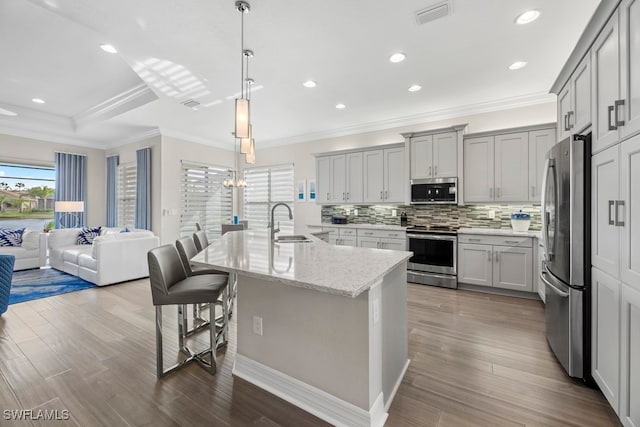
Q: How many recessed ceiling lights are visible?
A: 8